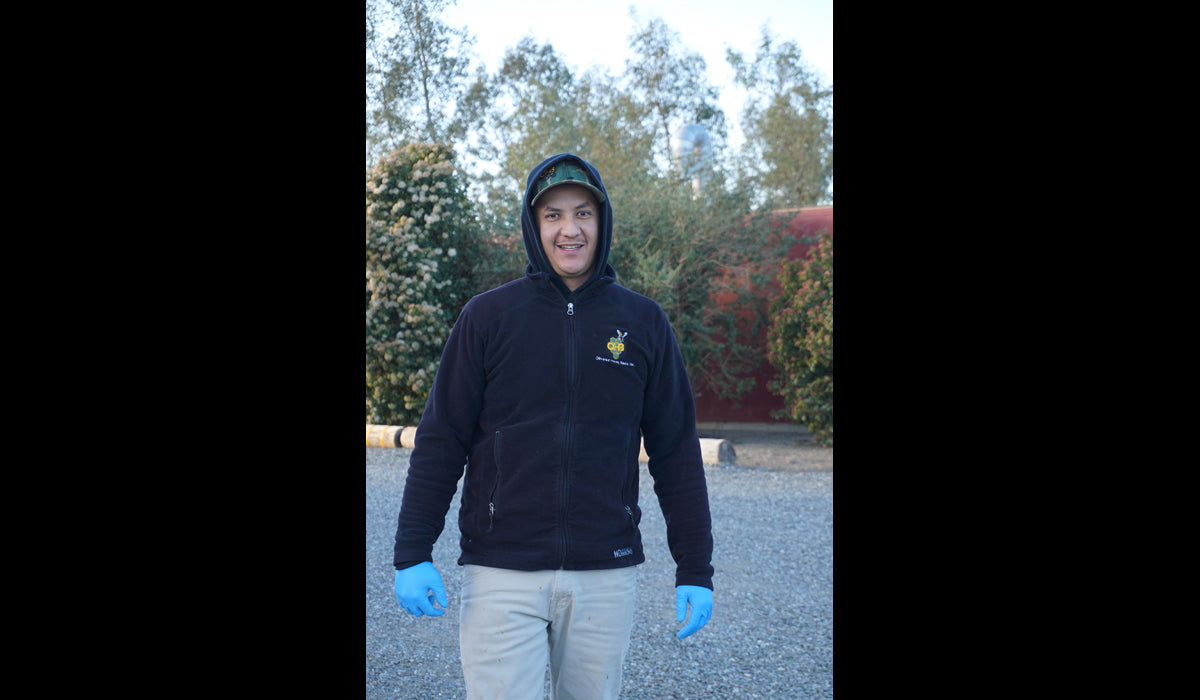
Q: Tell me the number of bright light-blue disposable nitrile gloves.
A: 2